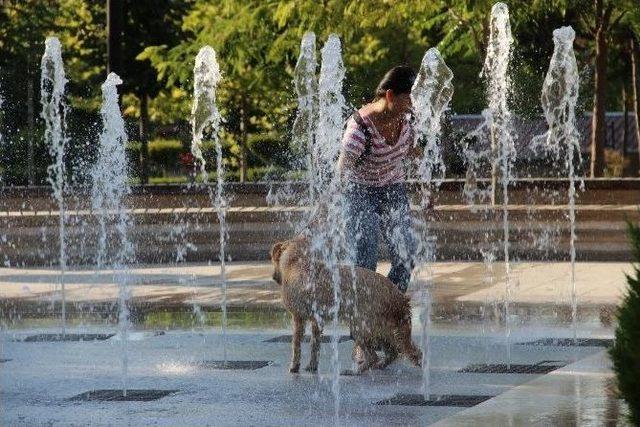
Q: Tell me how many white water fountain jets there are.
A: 8